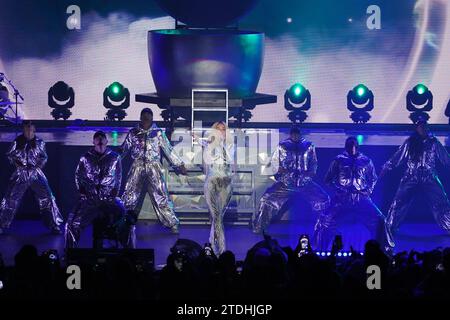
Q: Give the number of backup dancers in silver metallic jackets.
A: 6